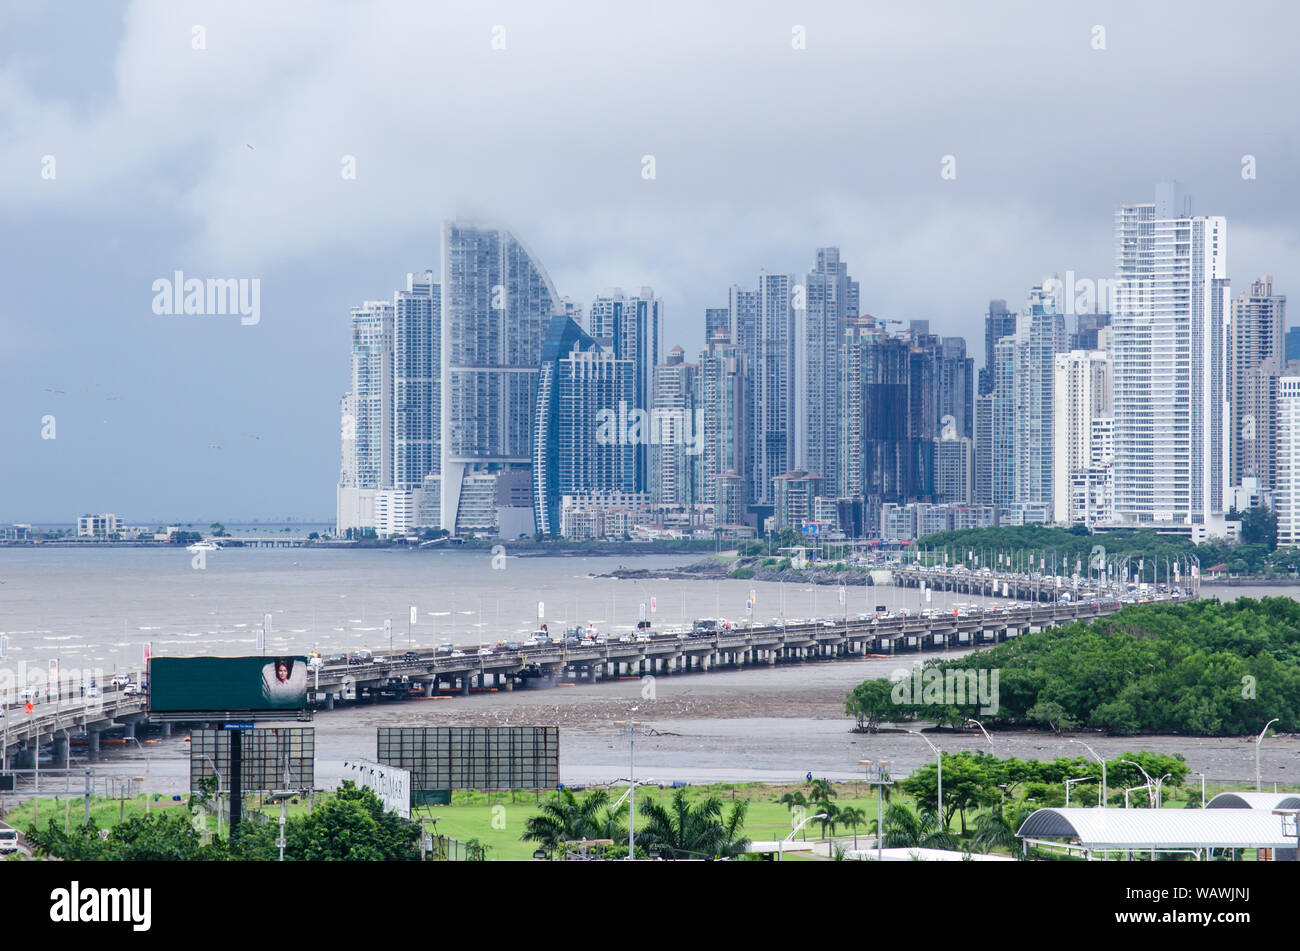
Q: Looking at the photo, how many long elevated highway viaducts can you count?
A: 1